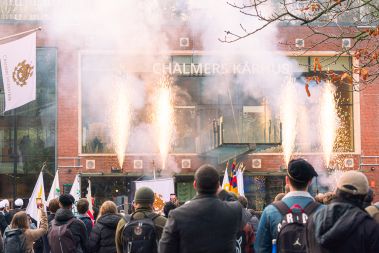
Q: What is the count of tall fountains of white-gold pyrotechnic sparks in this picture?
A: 4